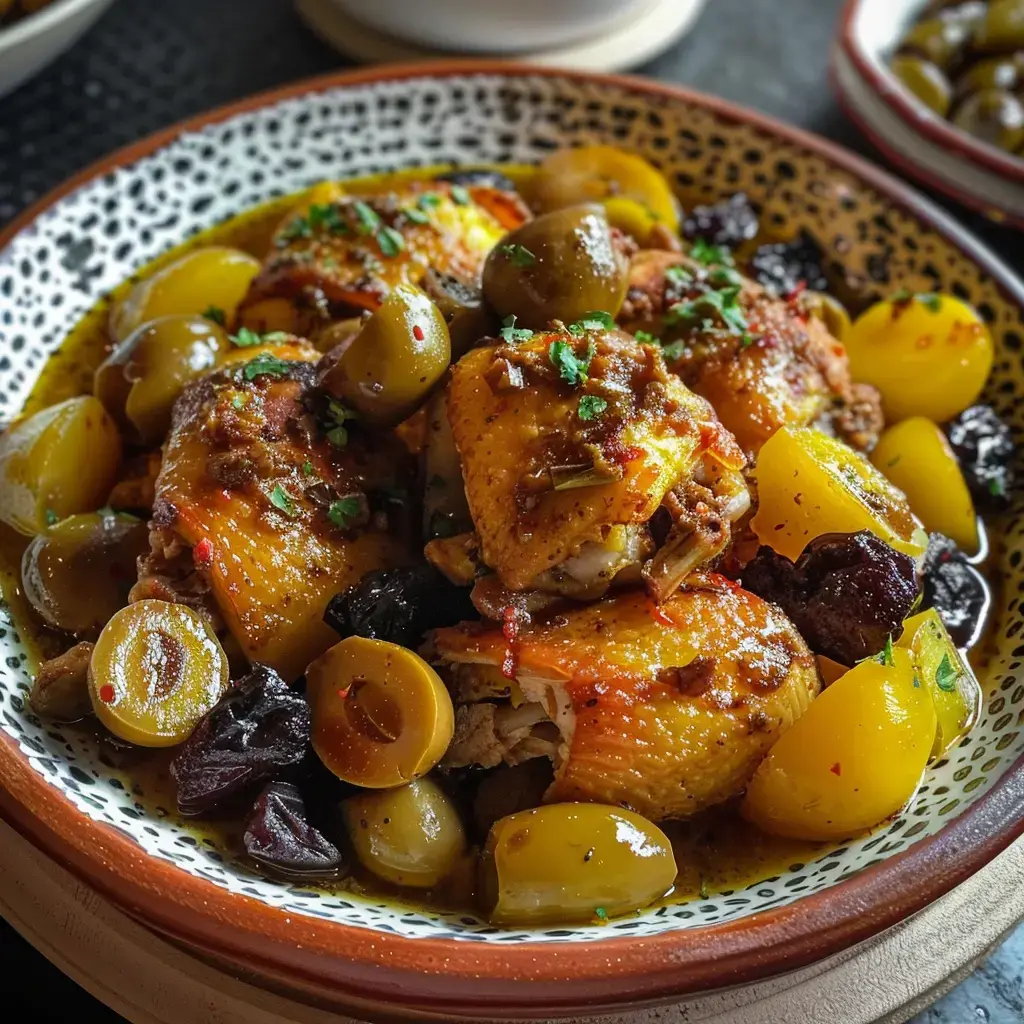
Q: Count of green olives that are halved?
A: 2